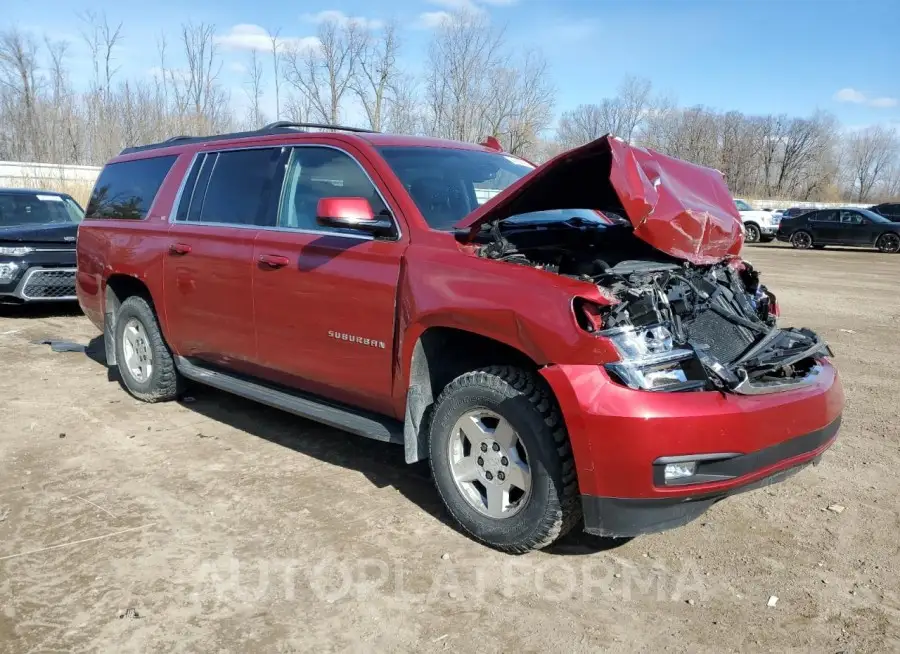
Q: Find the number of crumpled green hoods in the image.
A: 0